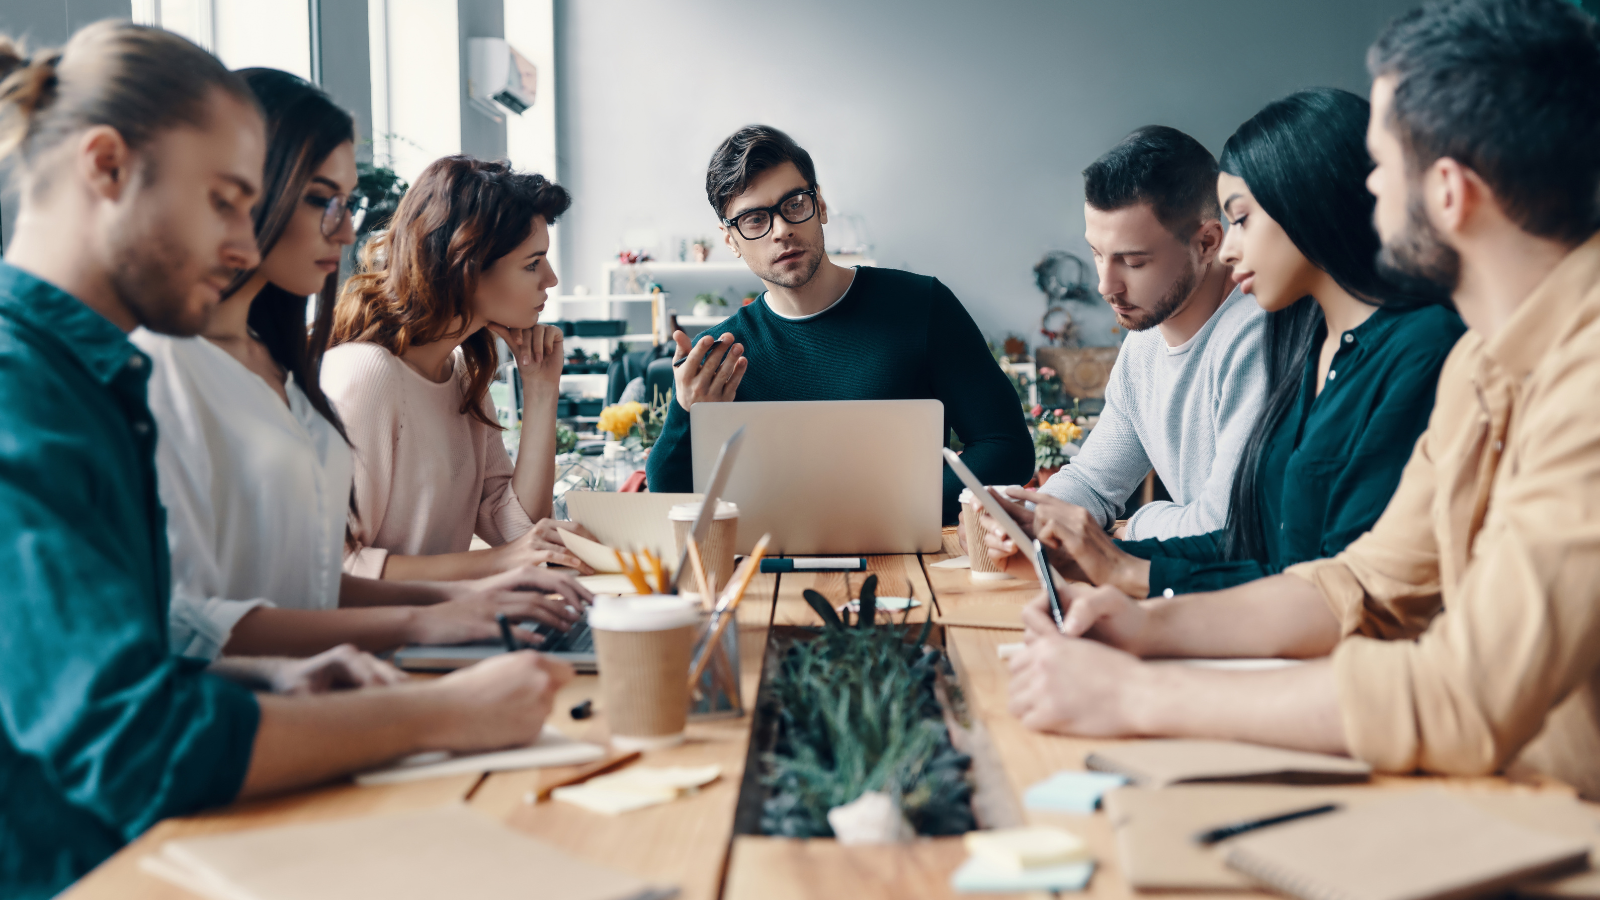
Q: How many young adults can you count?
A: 7